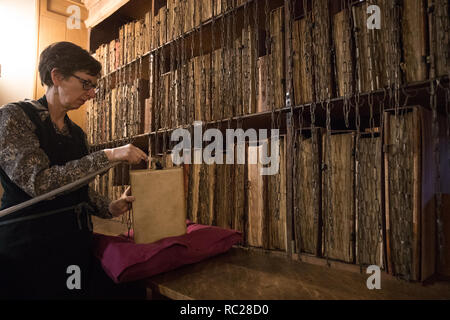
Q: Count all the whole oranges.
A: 0